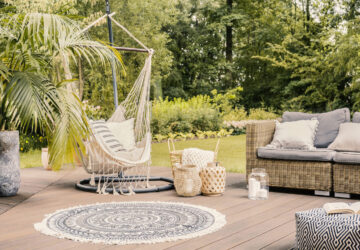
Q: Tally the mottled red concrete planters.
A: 0